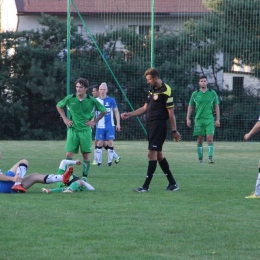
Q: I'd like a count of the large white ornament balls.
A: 0